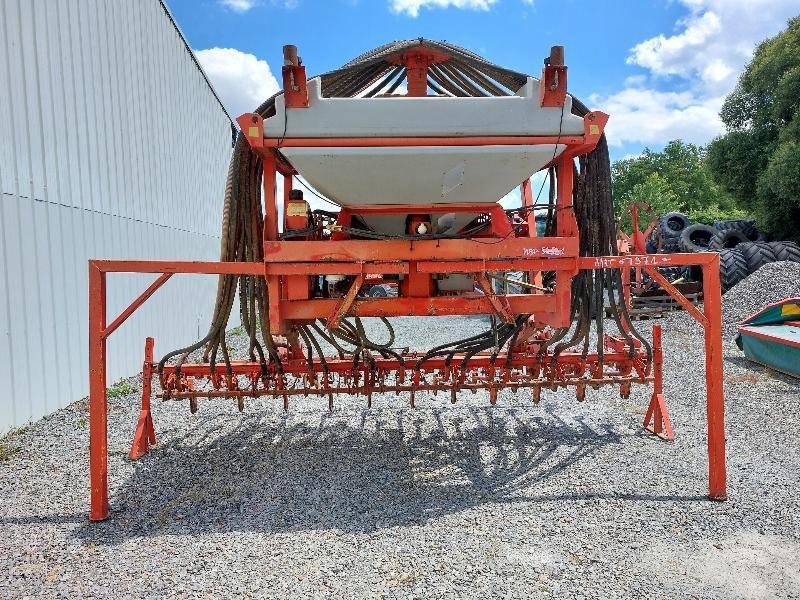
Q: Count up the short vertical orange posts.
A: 2